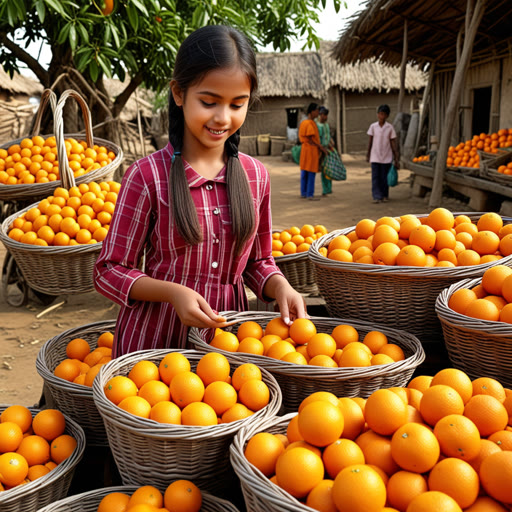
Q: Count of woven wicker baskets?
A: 11